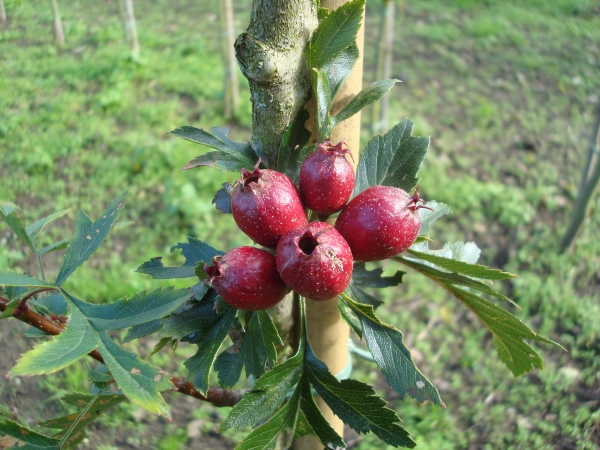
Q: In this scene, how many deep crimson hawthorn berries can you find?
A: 5